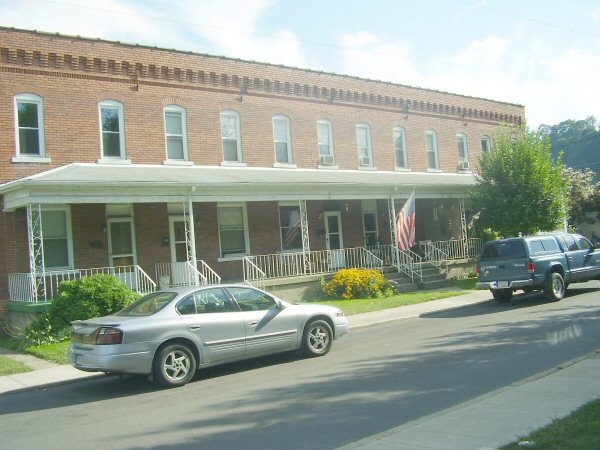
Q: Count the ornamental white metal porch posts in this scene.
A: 5